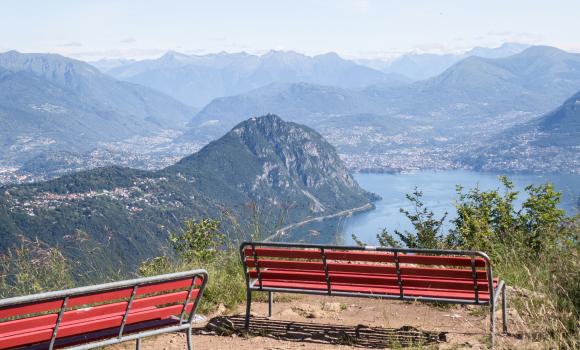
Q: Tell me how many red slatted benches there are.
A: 2